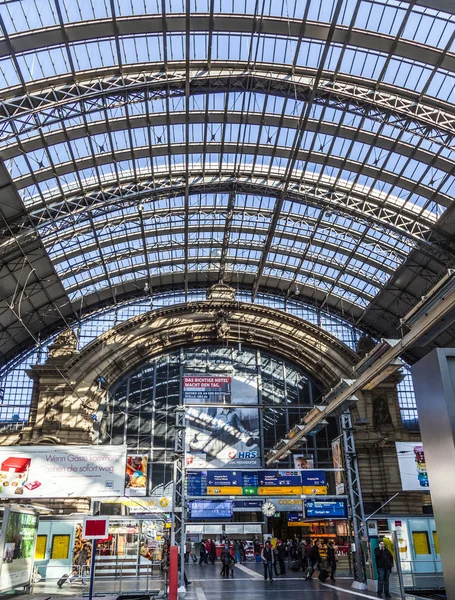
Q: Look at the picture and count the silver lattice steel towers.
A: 2